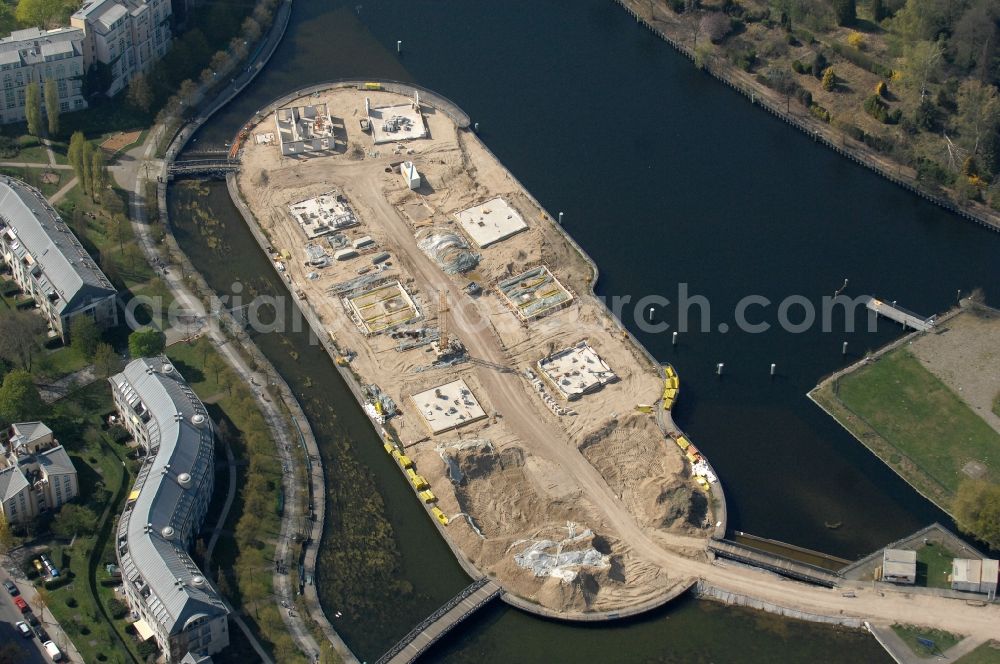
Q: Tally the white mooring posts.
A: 8